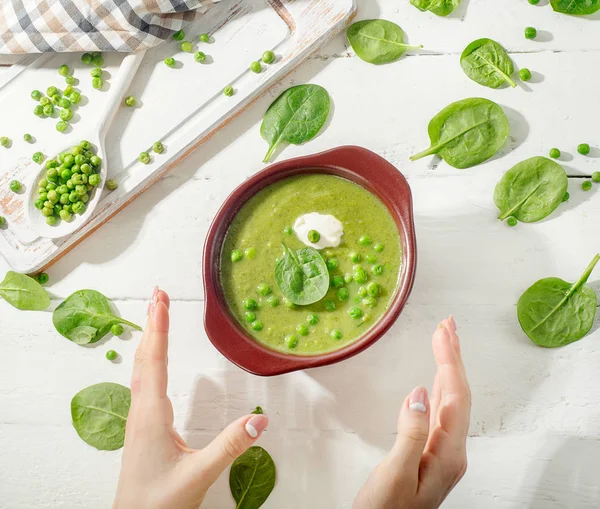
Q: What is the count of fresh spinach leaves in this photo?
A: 13